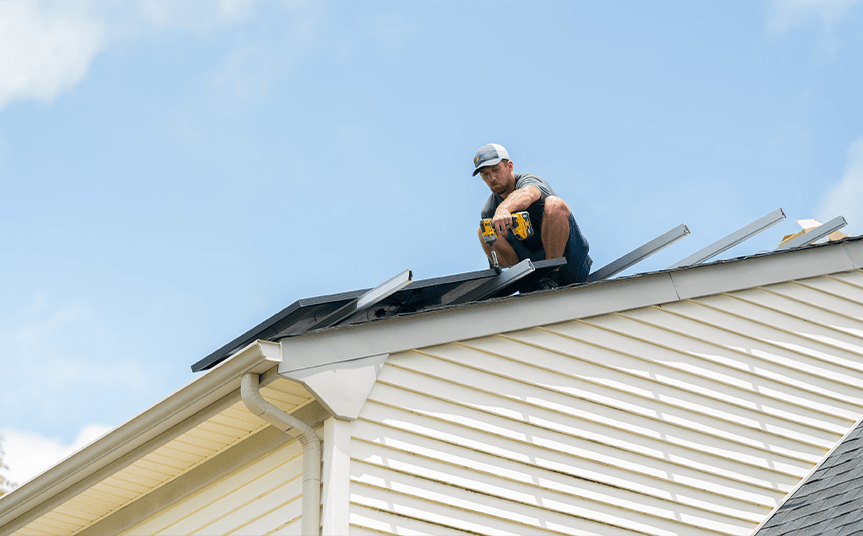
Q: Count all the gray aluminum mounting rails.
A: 5